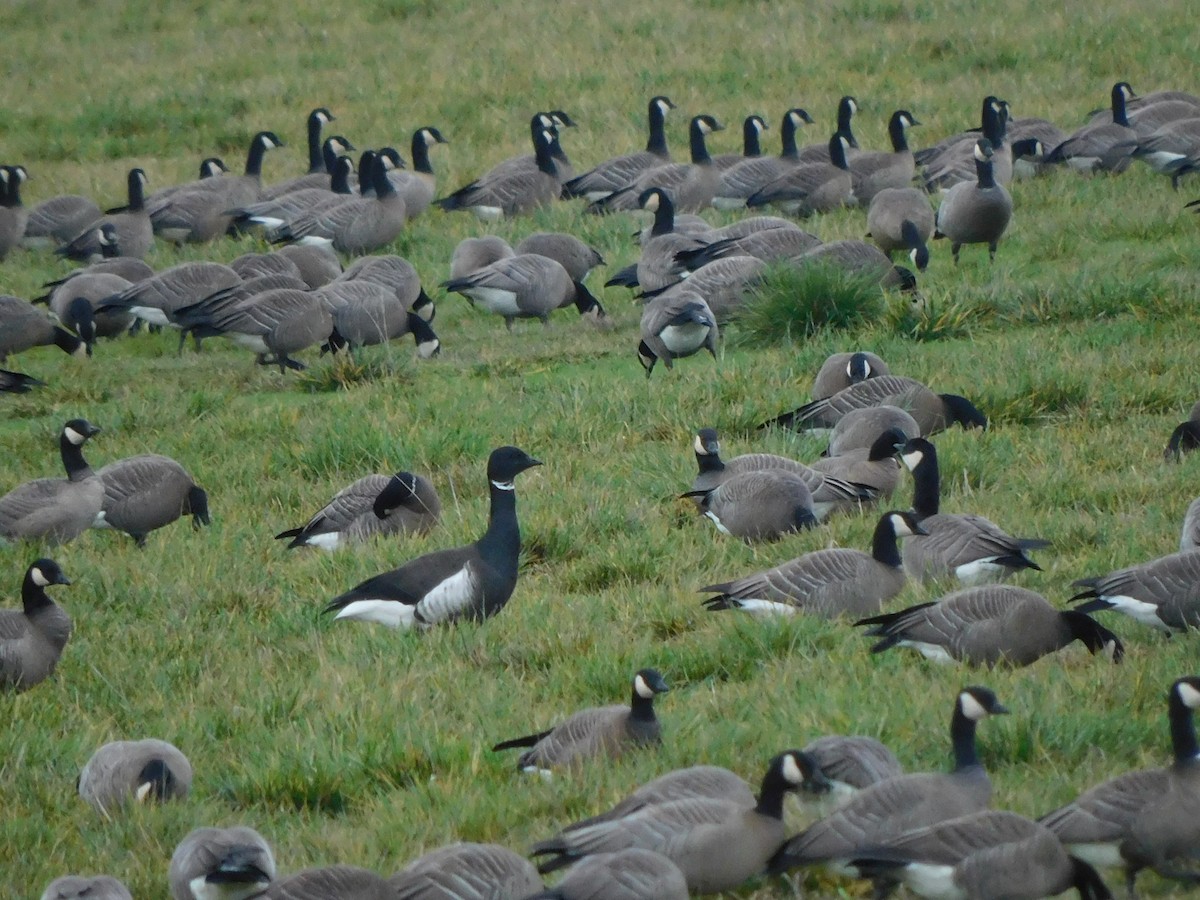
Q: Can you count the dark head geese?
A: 1